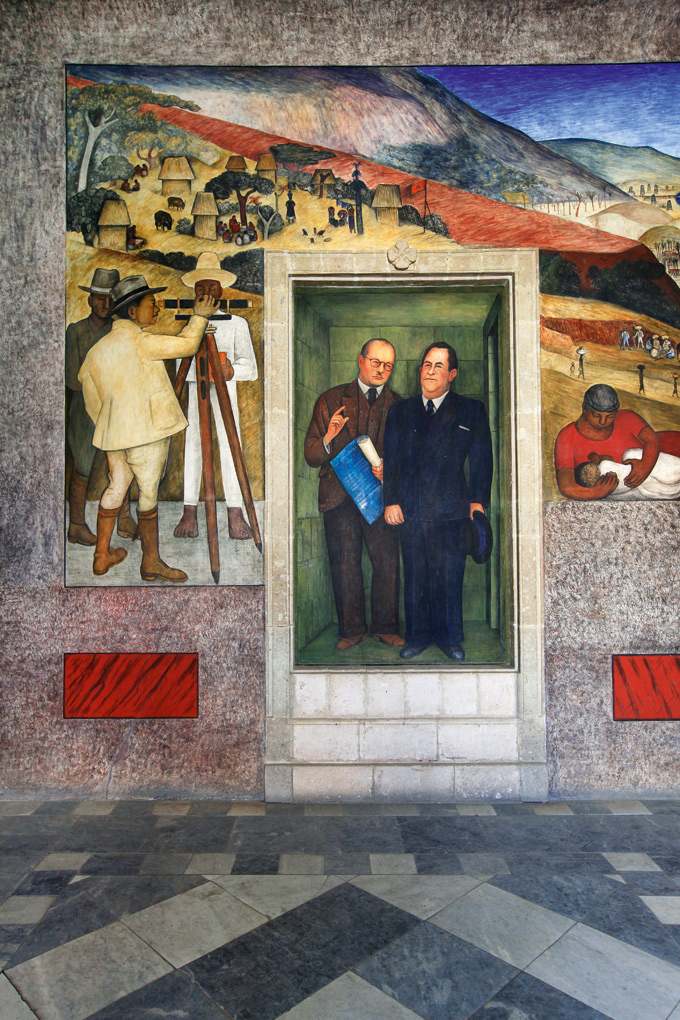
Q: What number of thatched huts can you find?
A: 7